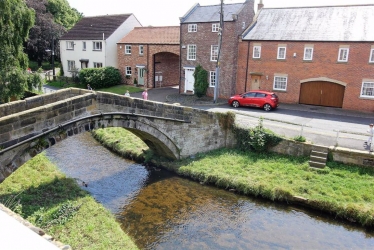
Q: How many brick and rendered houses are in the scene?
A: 4